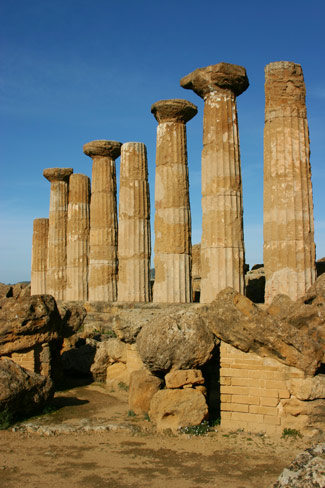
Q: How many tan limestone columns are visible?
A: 8